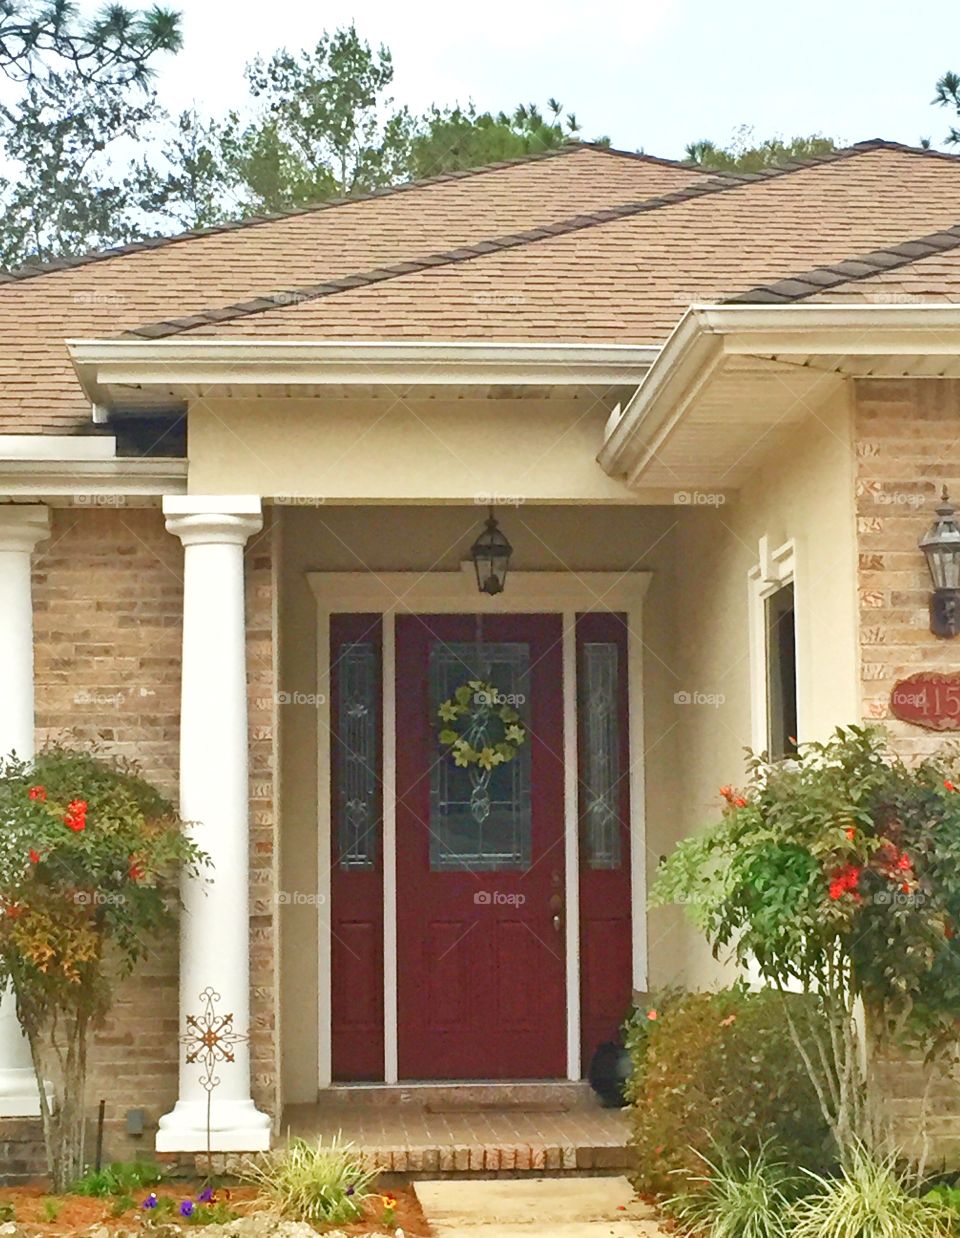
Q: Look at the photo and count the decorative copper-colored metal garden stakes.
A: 1